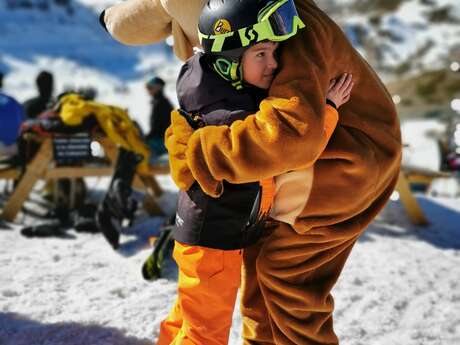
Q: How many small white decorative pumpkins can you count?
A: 0